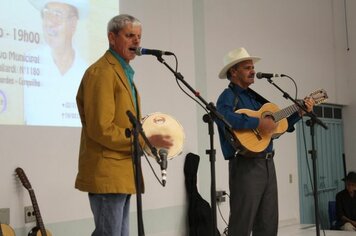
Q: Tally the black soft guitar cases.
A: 1